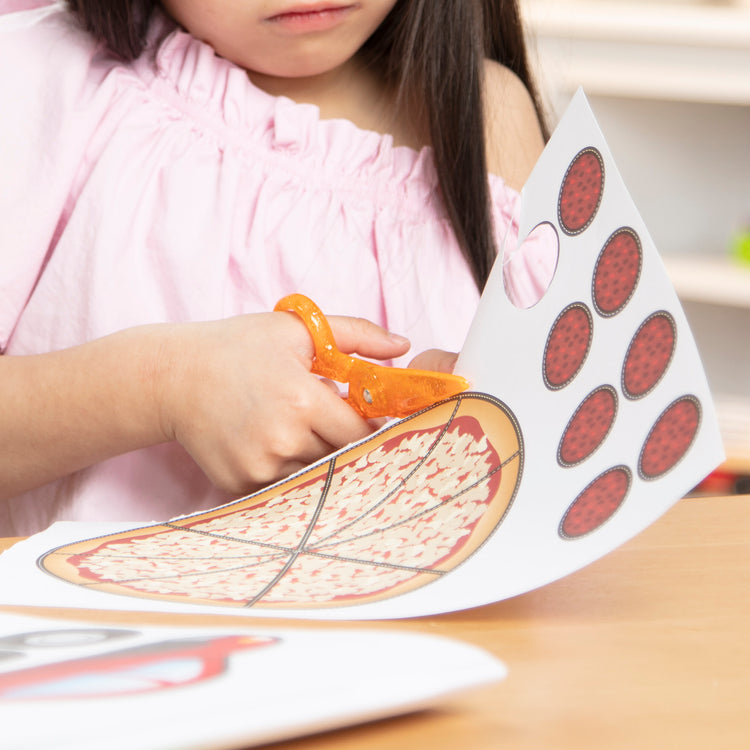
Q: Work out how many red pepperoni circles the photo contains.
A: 7